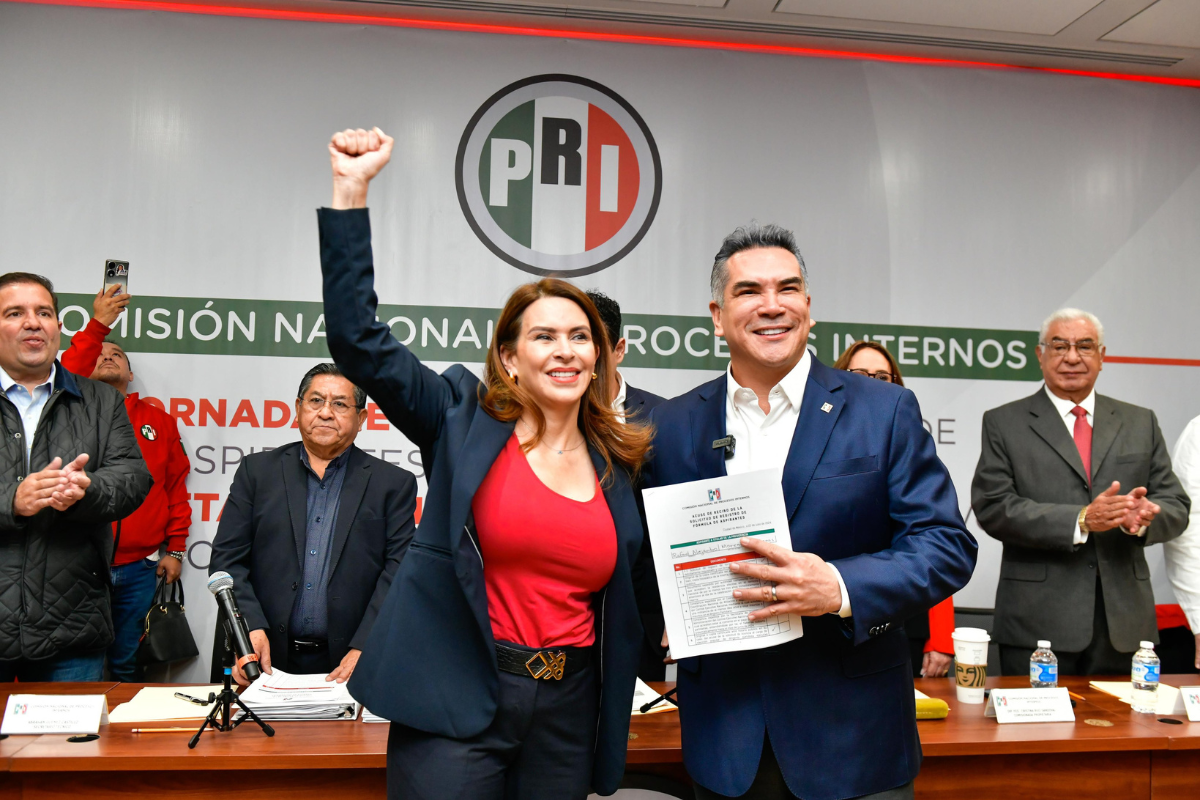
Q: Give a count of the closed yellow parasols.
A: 0